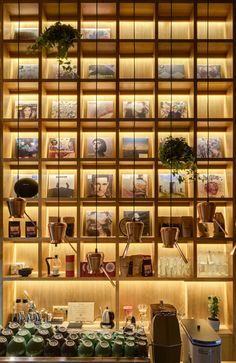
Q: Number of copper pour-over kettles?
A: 6